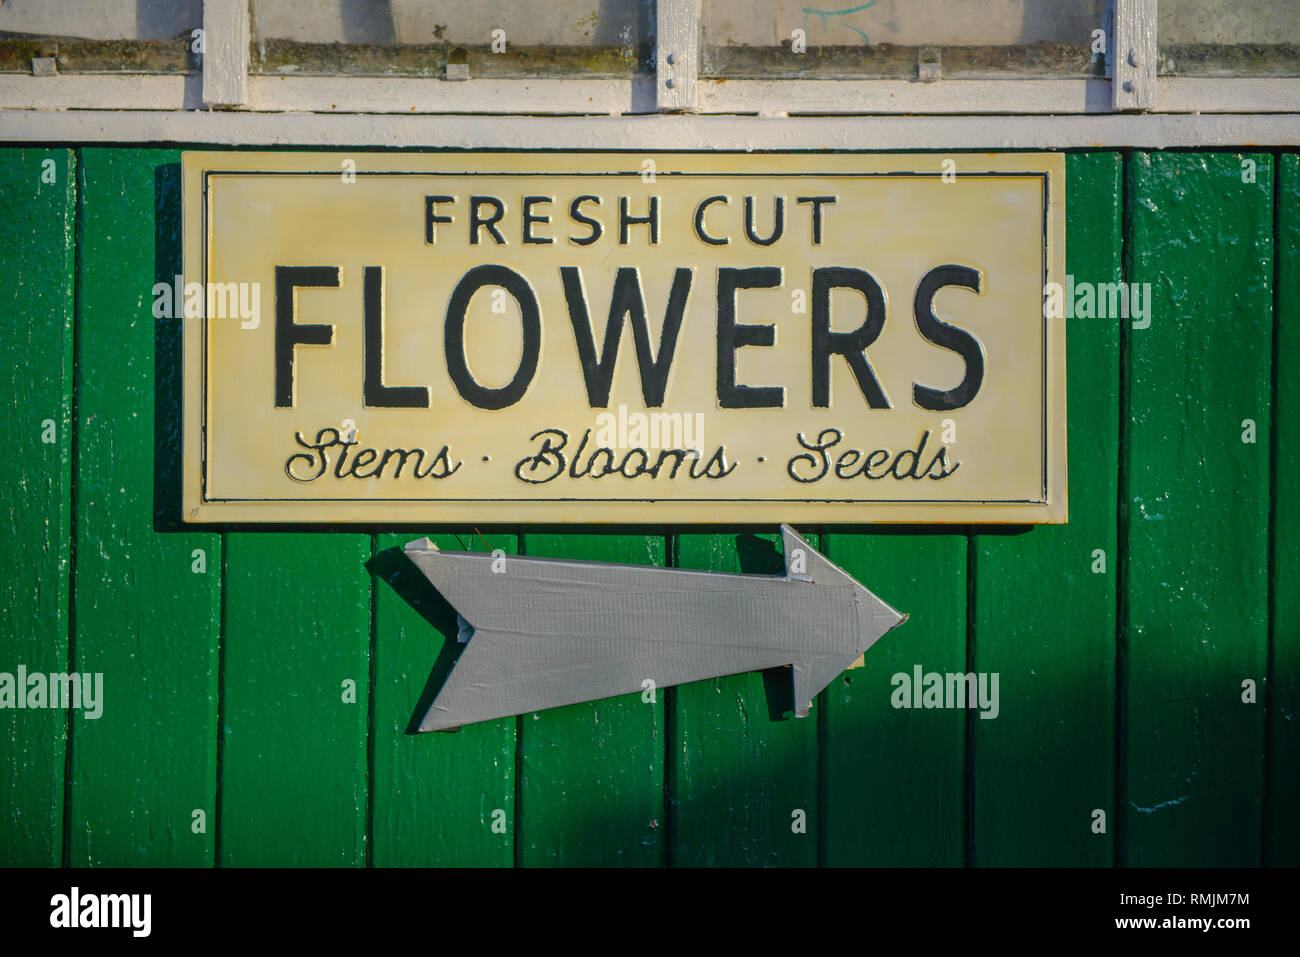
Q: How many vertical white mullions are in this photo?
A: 3